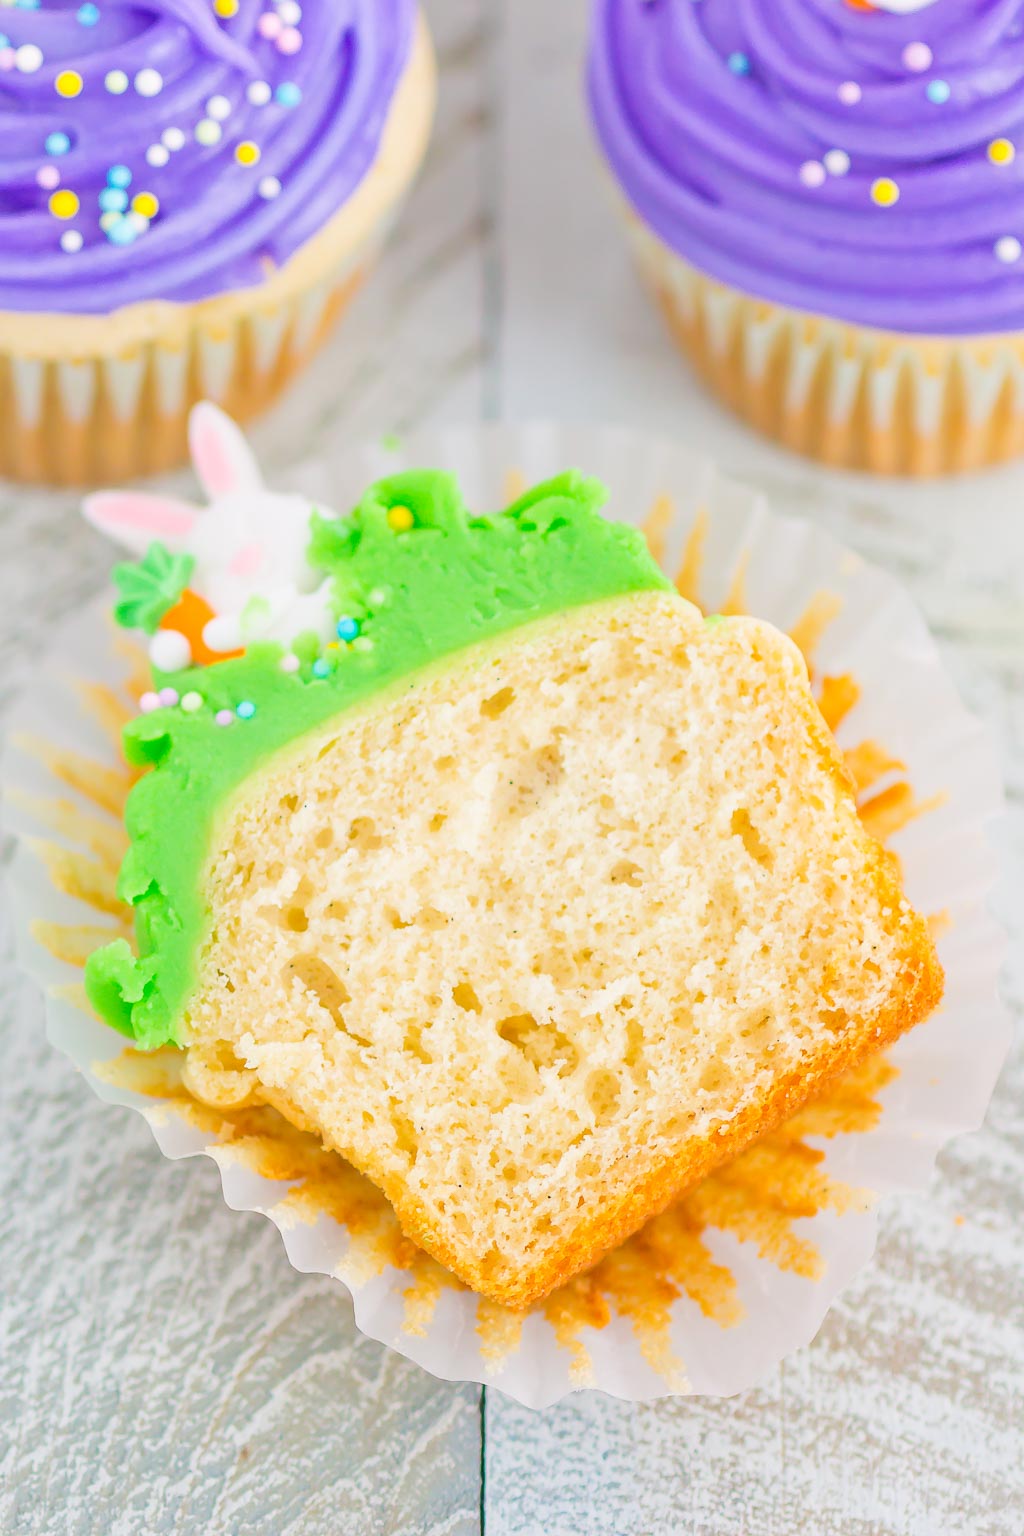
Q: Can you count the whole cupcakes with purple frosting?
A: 2